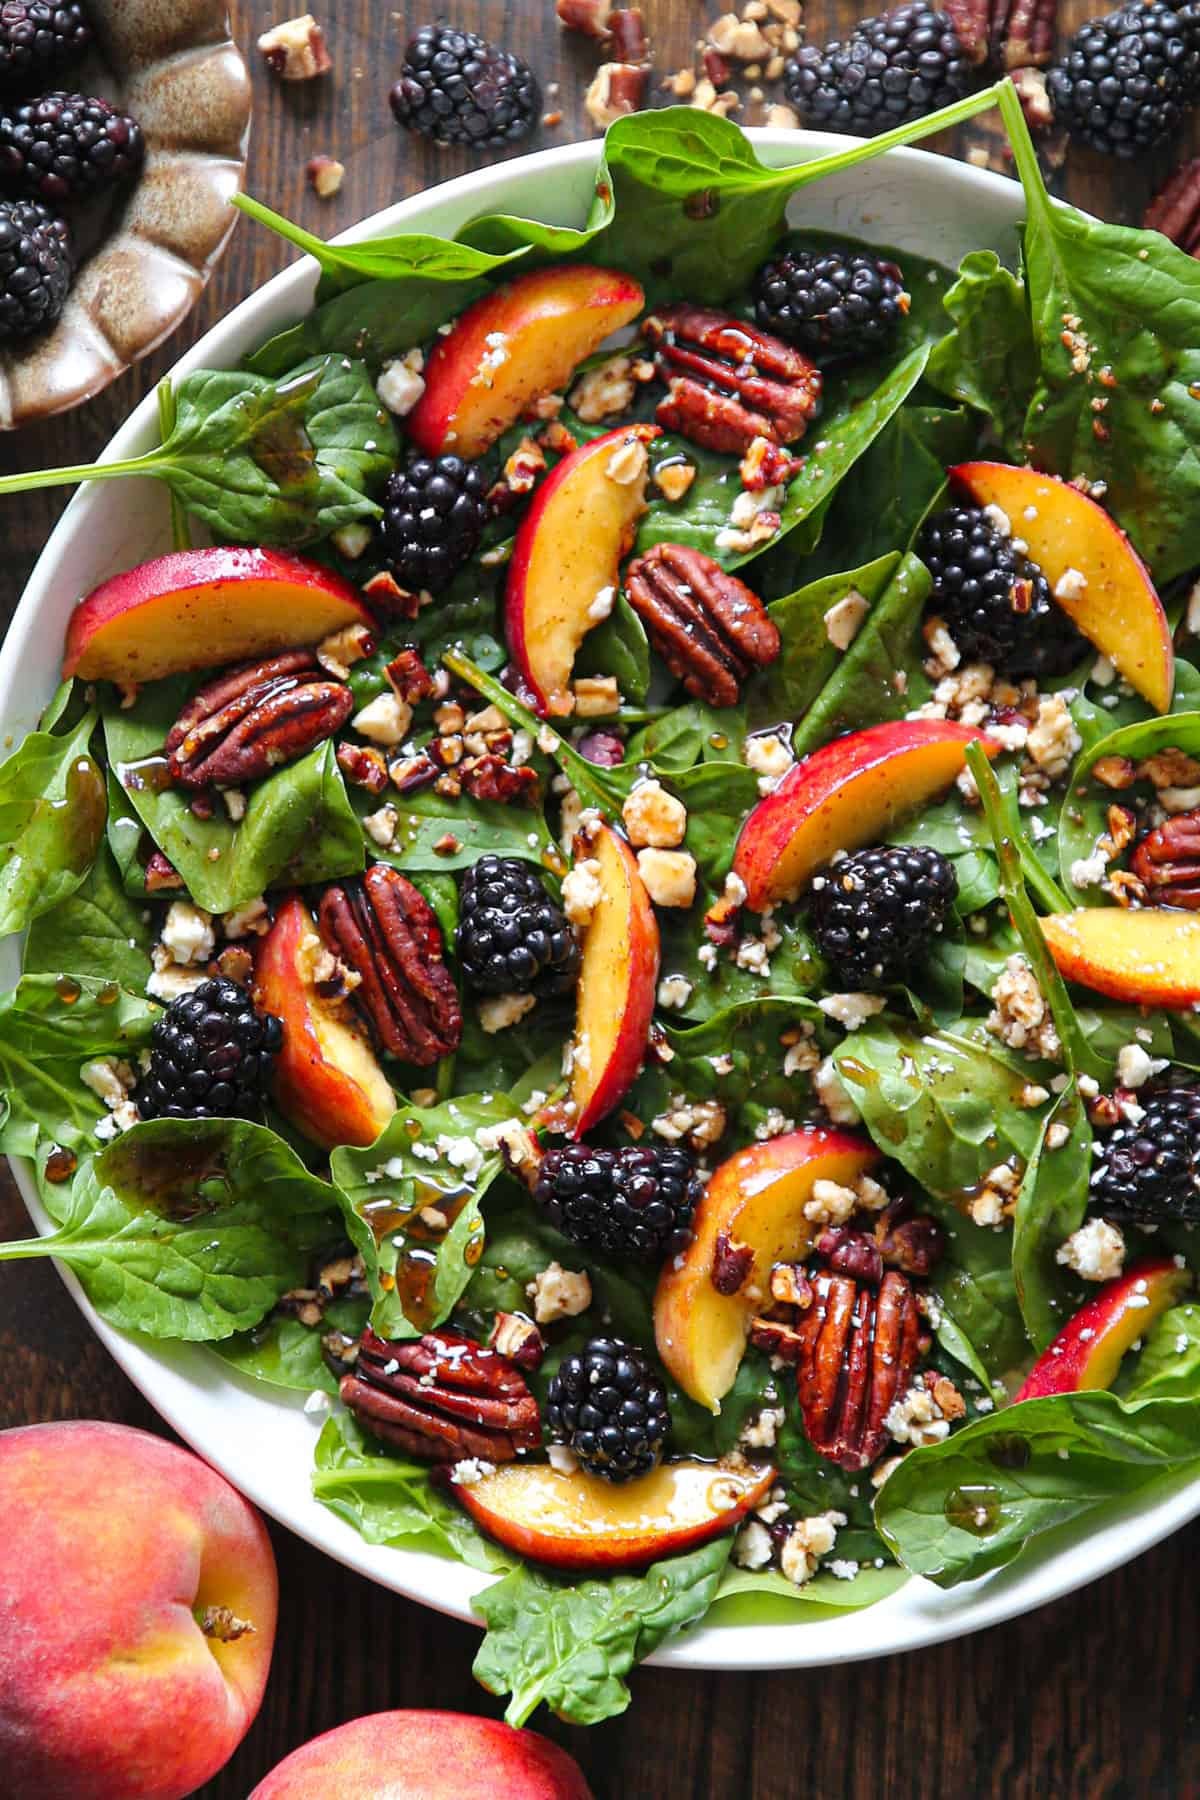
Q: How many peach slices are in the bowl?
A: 11